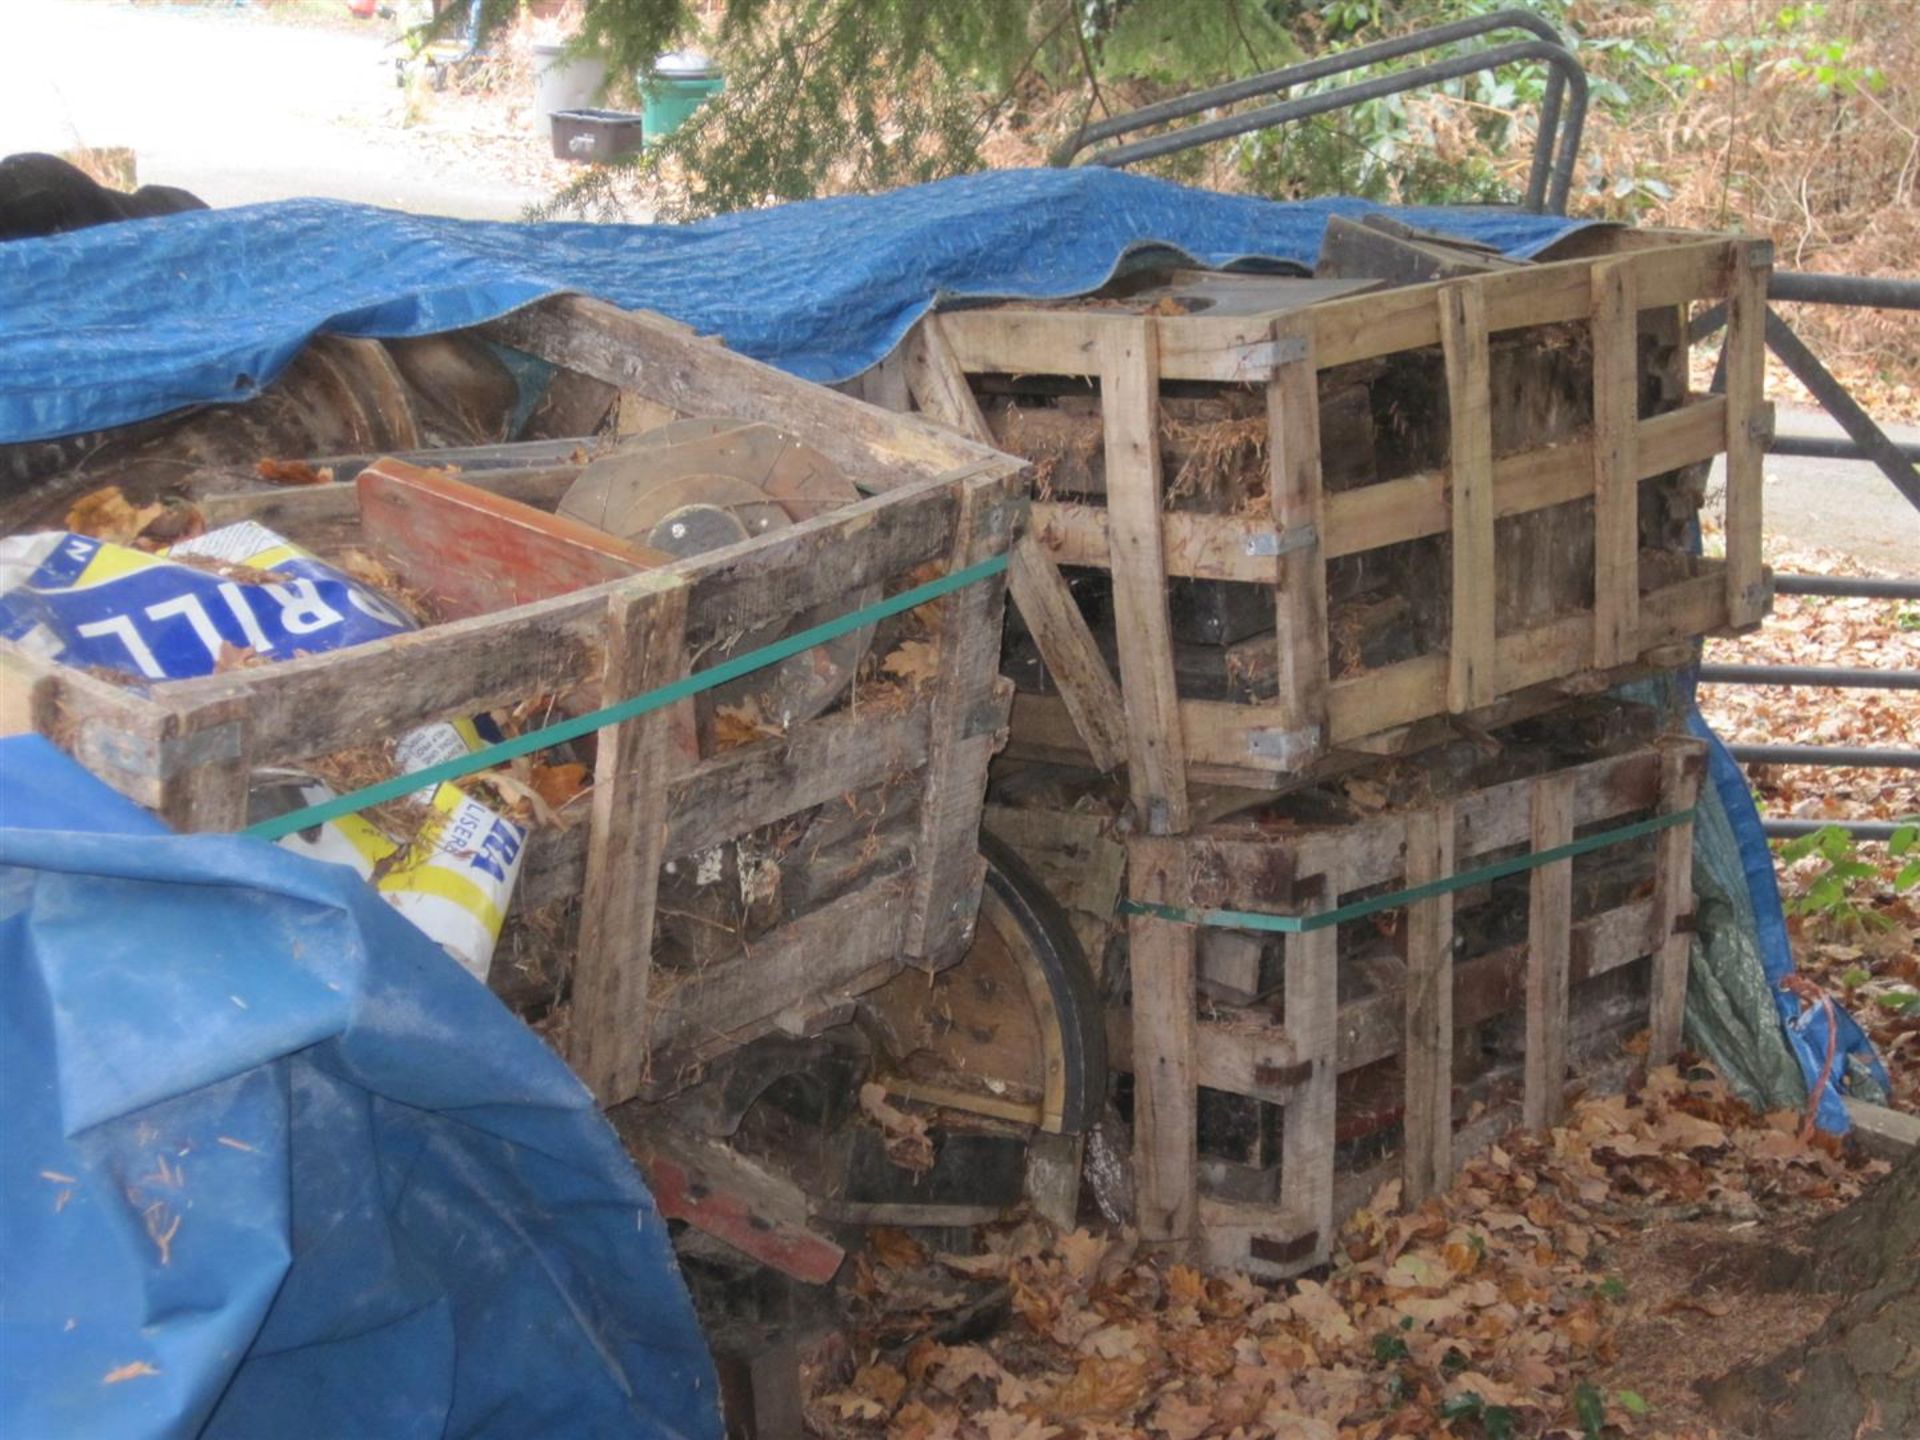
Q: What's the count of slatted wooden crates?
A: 3